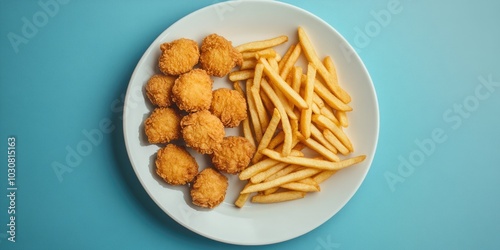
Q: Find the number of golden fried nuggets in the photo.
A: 10